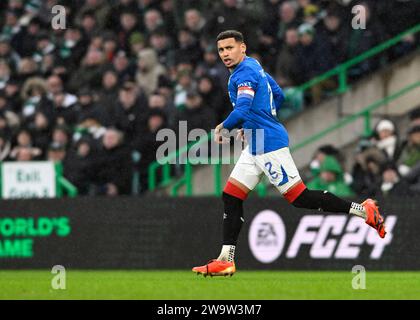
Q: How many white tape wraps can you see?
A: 2